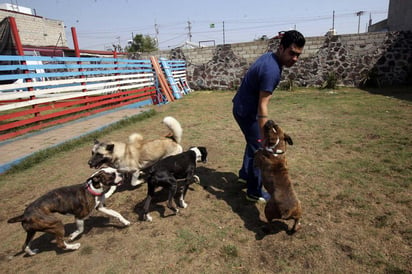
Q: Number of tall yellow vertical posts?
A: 0